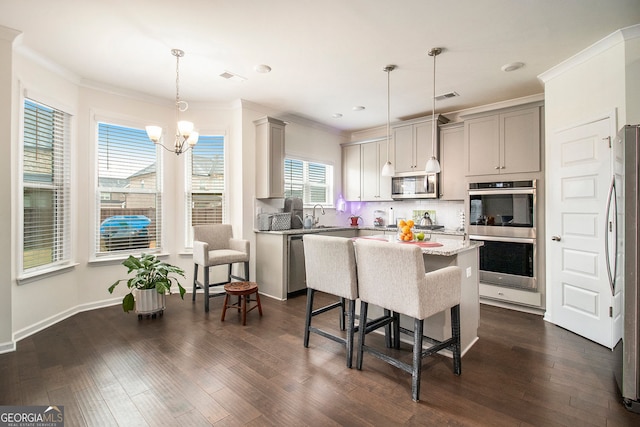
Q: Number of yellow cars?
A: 0